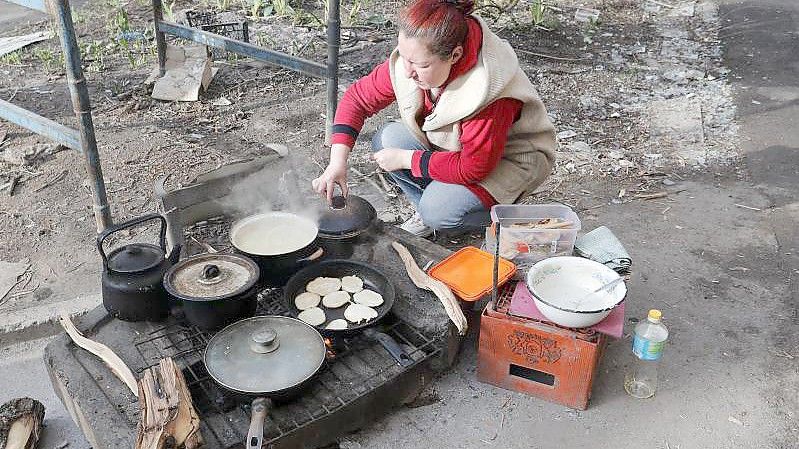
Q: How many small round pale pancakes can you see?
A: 8